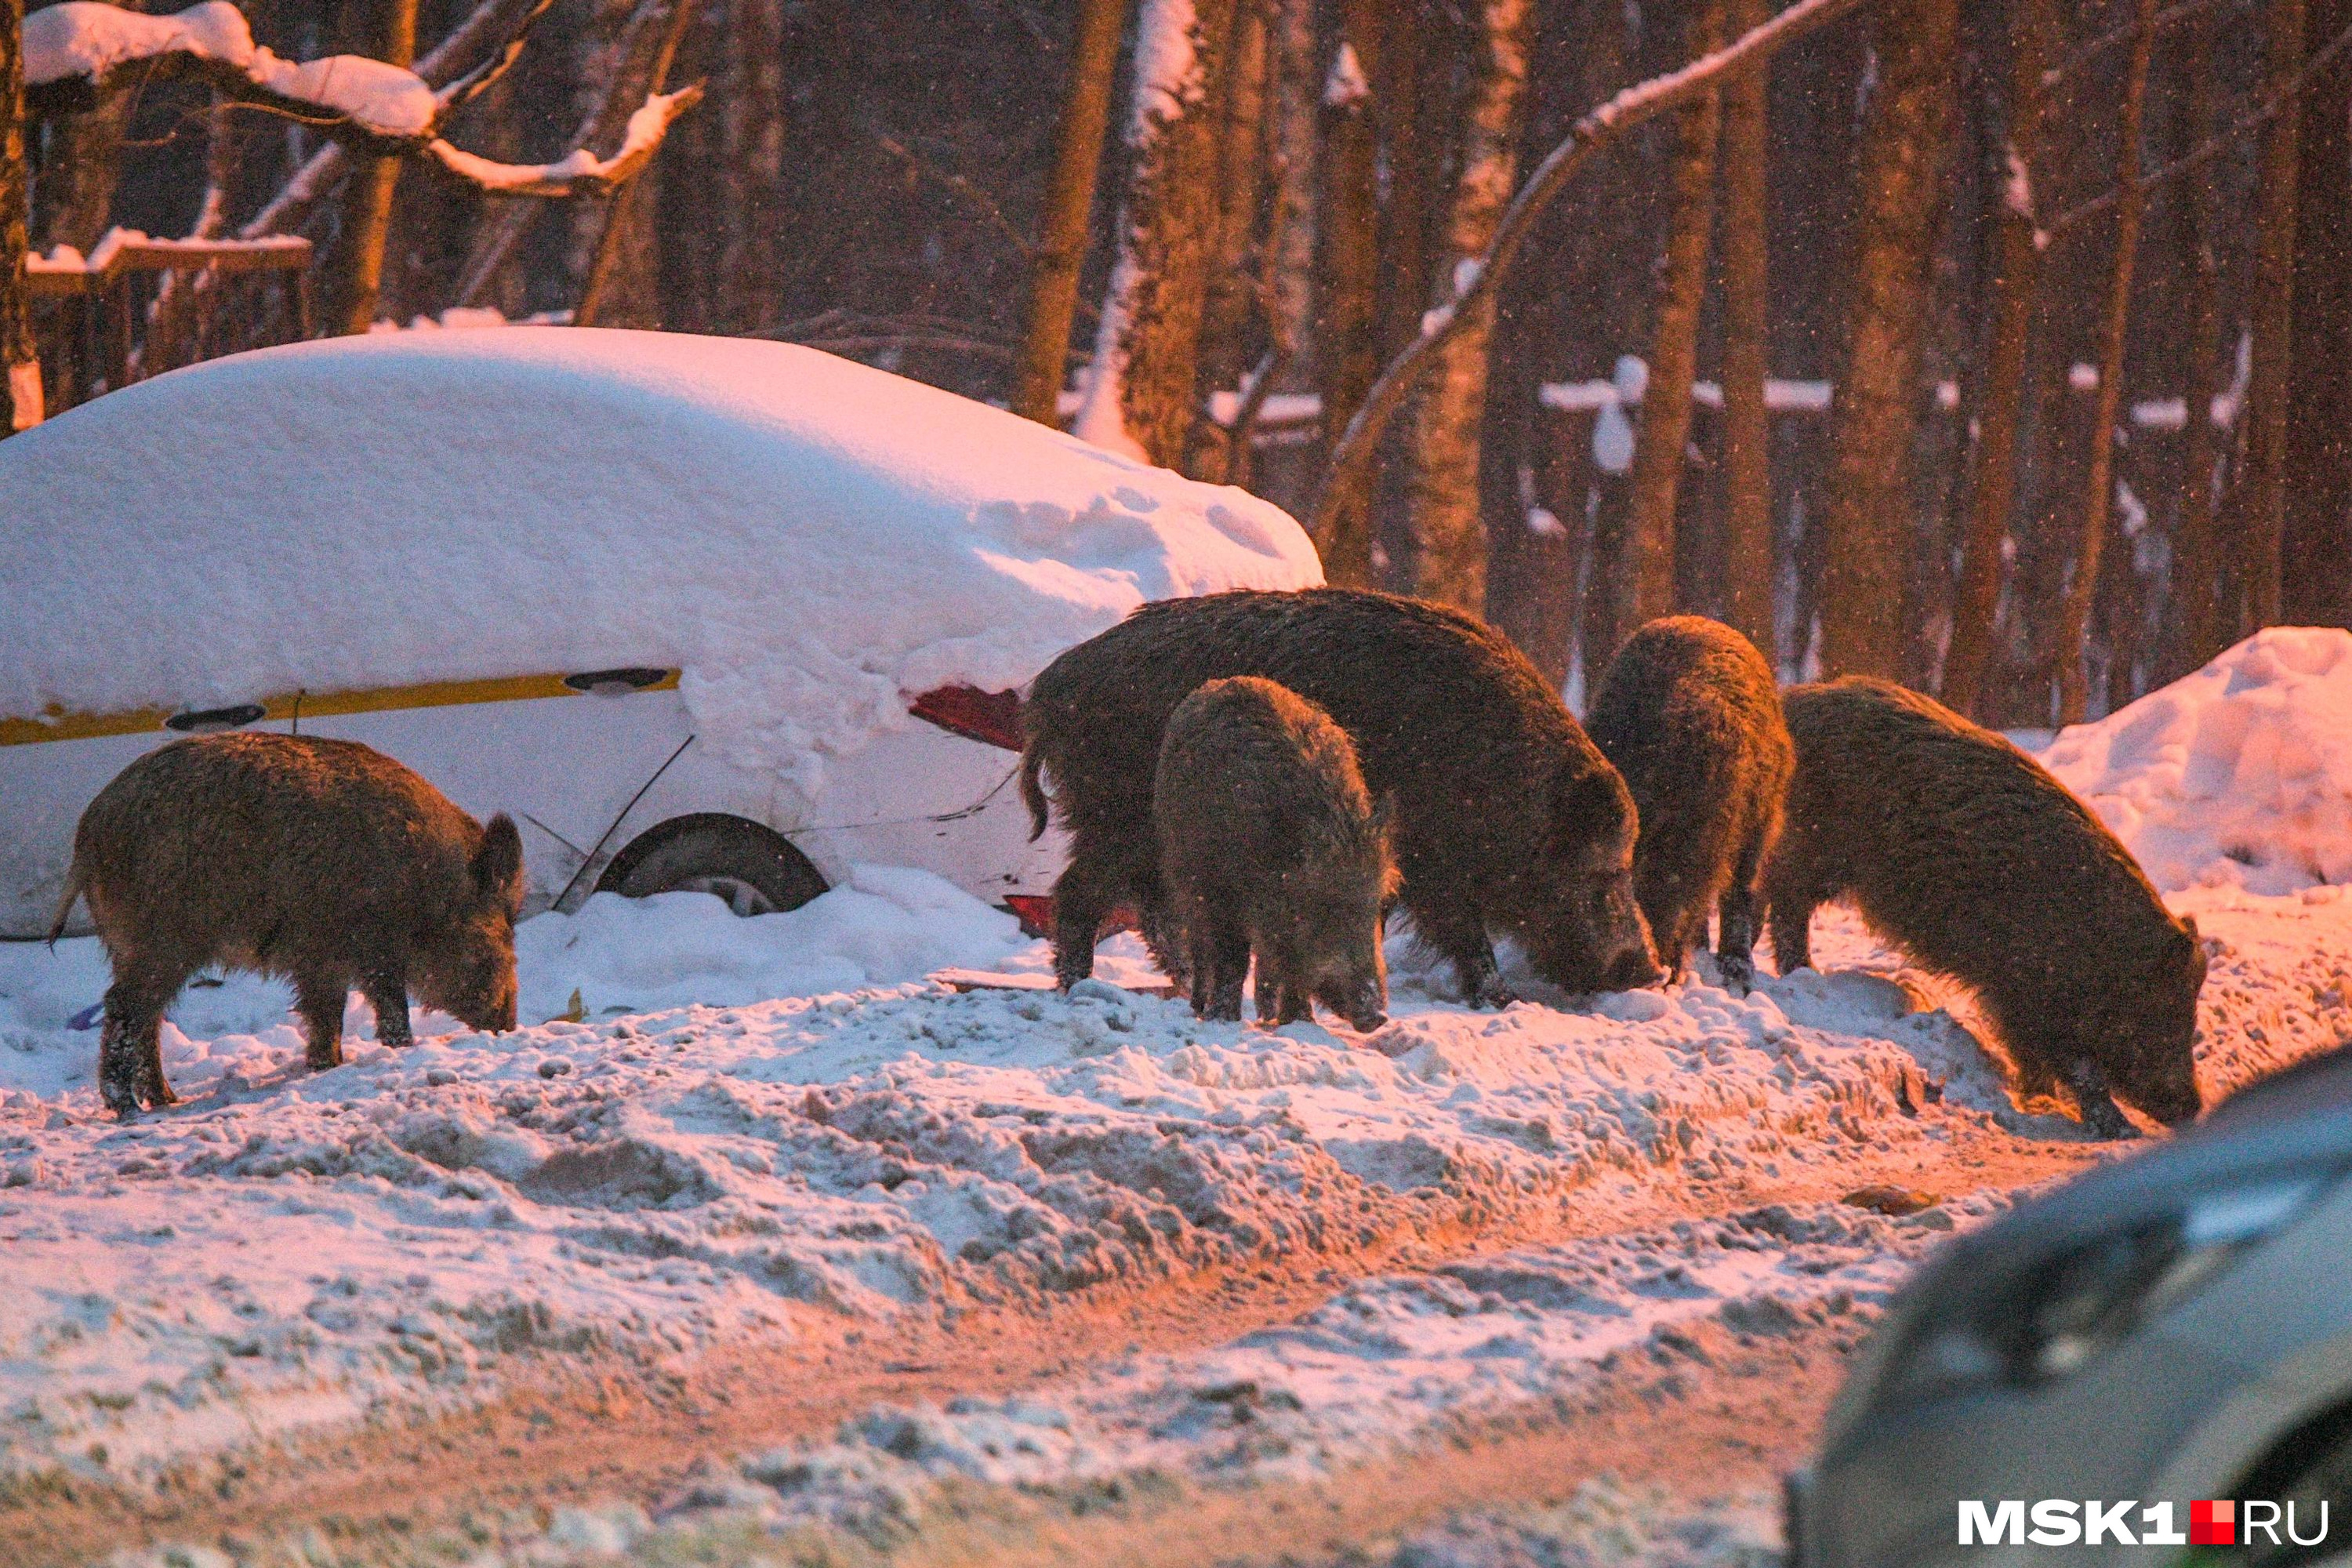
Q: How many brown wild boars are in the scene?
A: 5